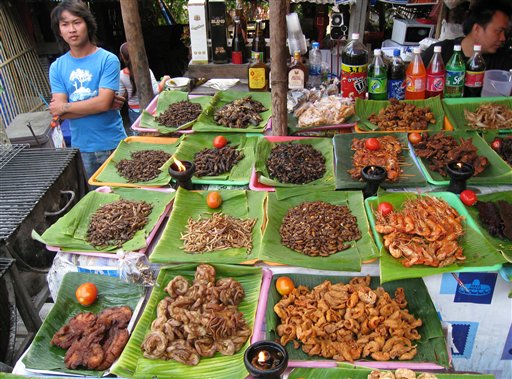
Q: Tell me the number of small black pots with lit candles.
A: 4